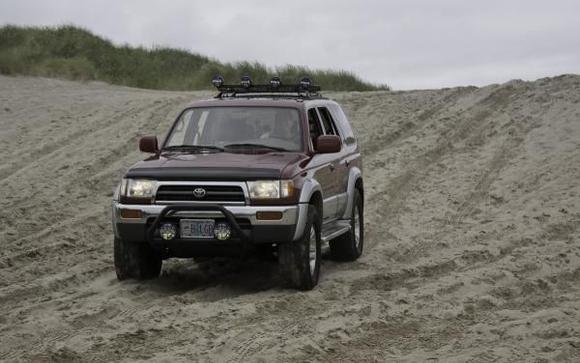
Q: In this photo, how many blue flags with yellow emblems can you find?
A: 0